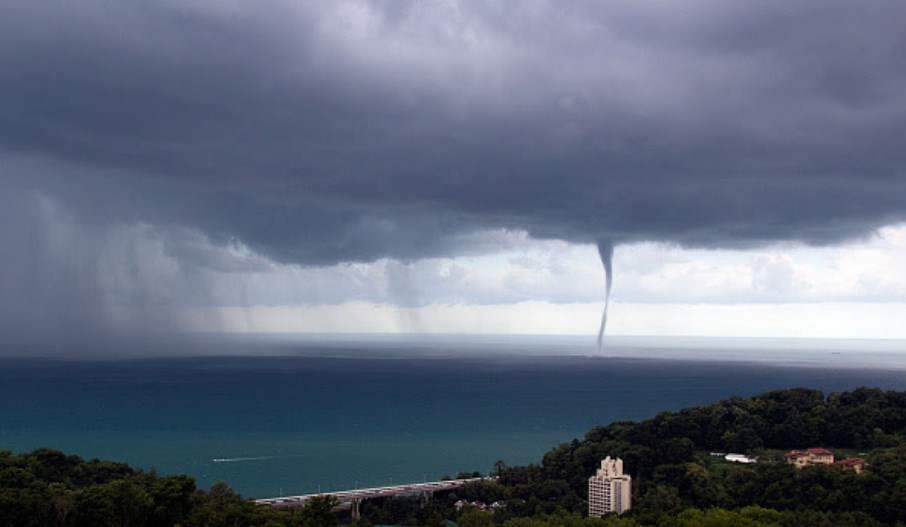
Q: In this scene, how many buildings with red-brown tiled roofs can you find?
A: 2